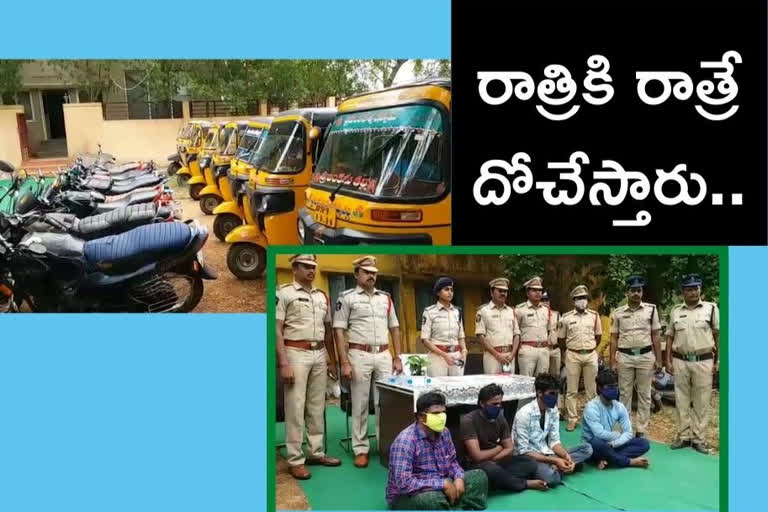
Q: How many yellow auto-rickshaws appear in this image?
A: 7